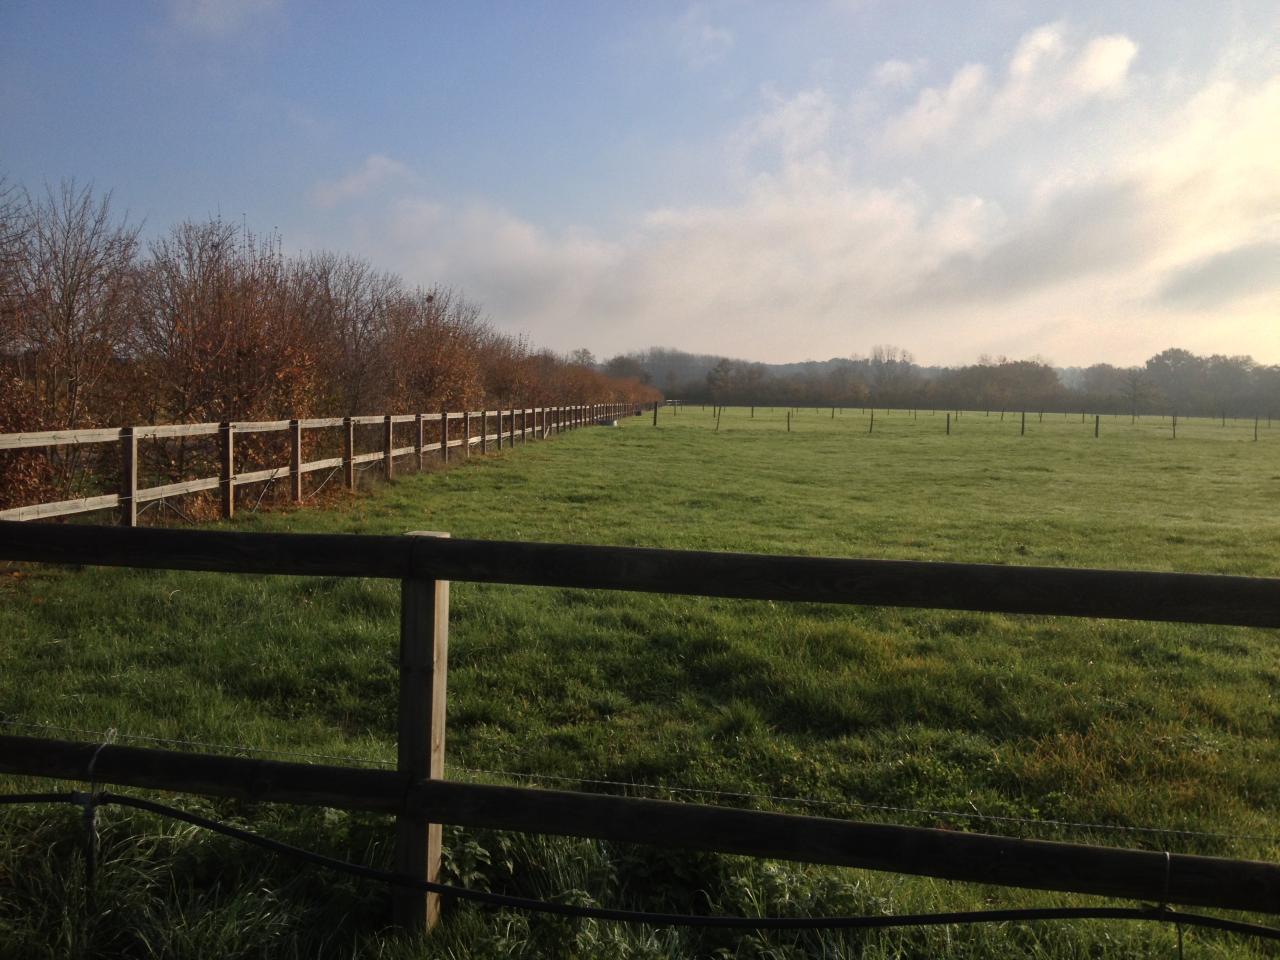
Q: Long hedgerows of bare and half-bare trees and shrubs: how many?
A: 1